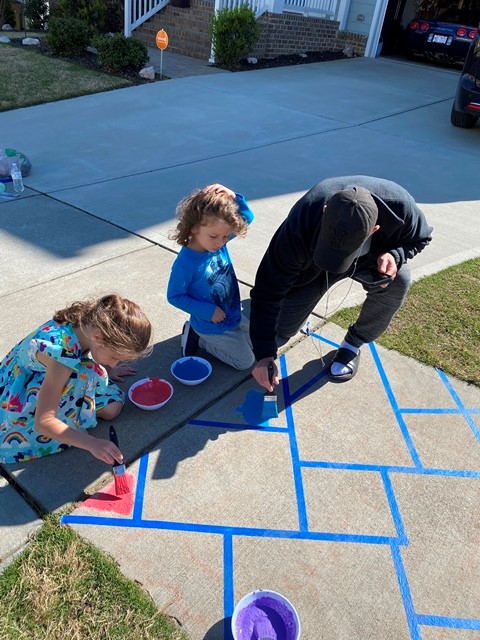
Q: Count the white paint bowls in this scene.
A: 3